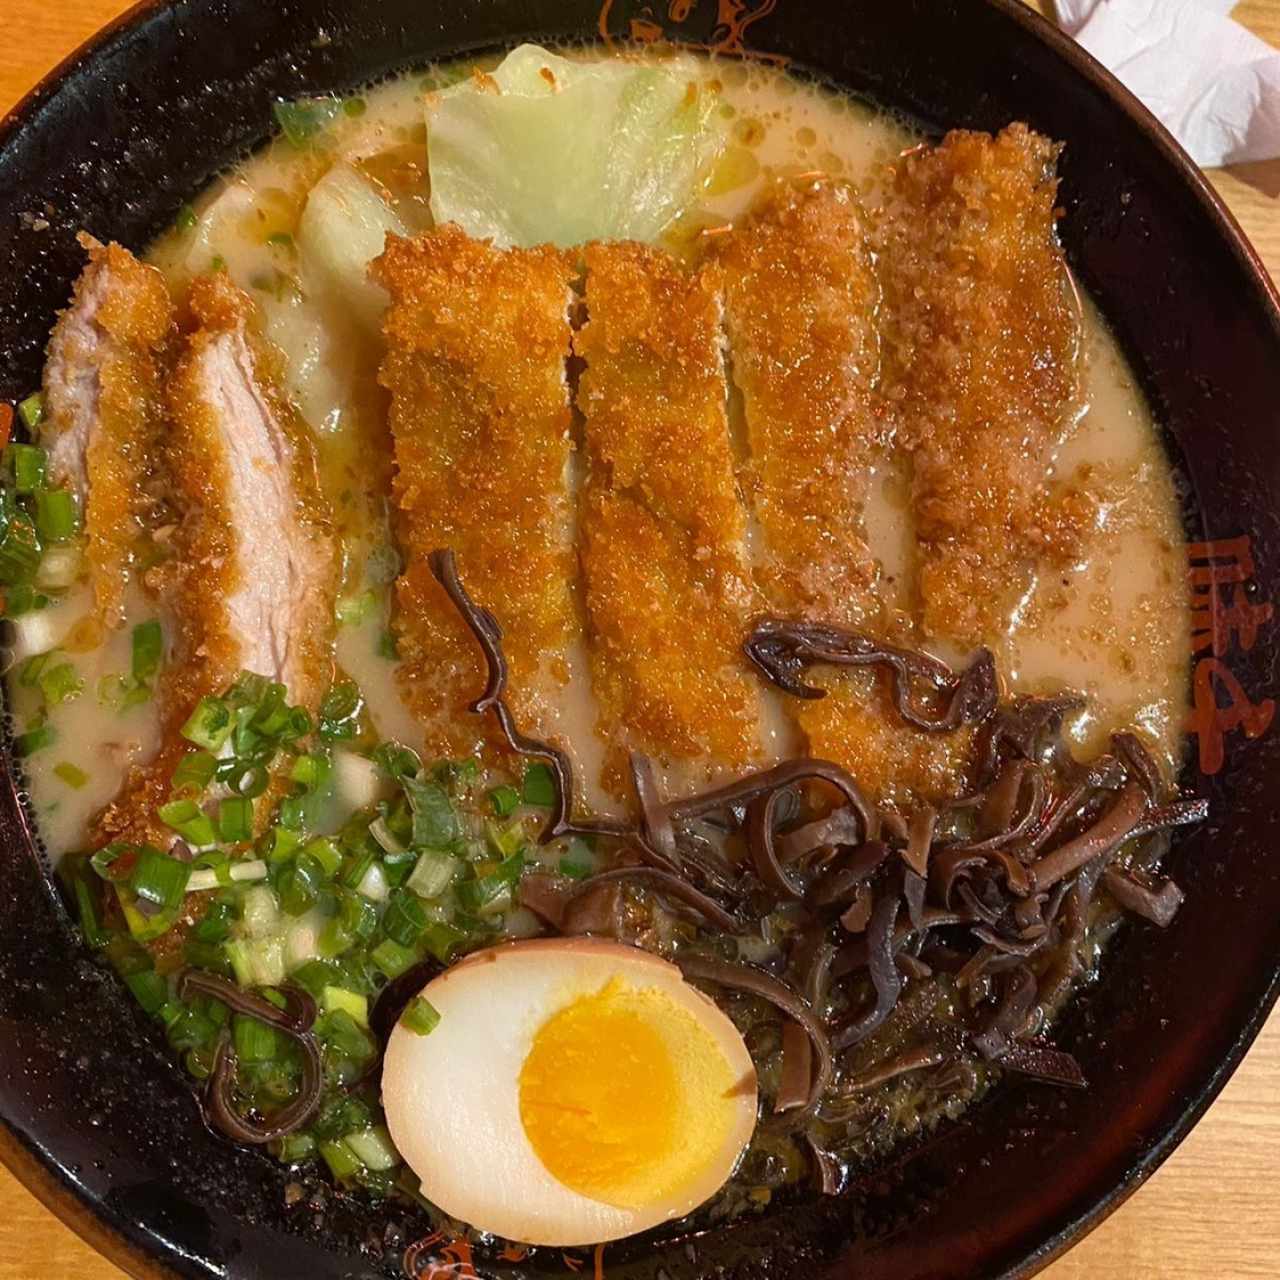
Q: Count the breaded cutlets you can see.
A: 6